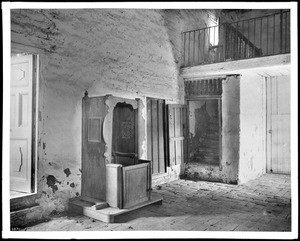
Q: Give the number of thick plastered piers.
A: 1